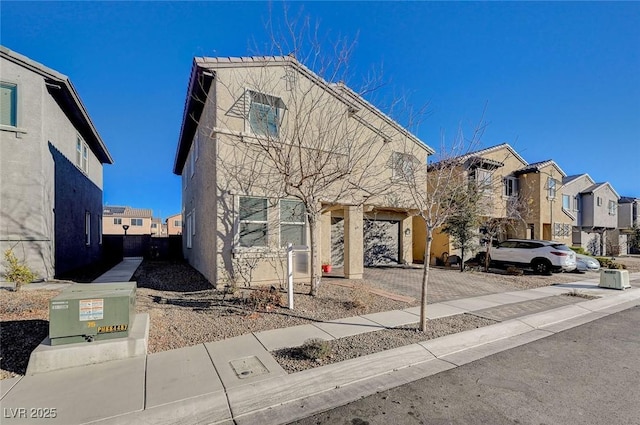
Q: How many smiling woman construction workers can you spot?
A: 0